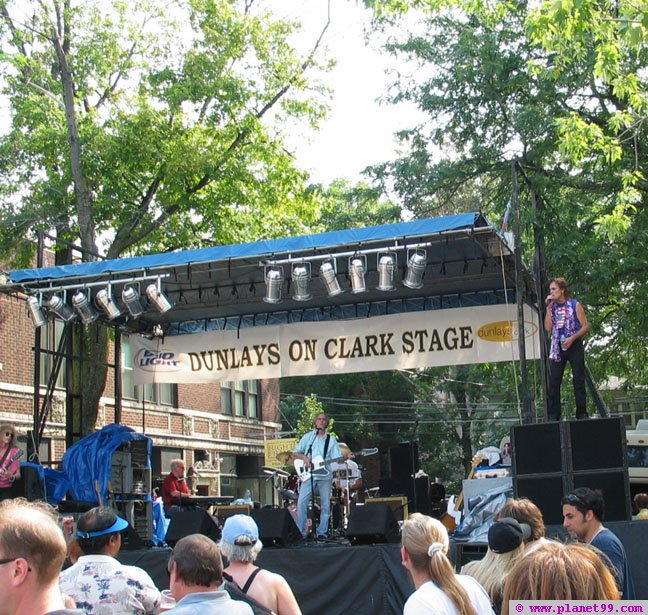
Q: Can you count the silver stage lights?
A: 12